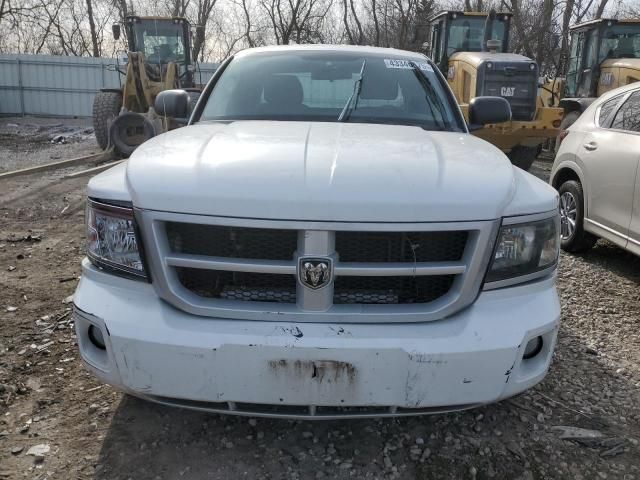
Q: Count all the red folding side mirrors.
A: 0